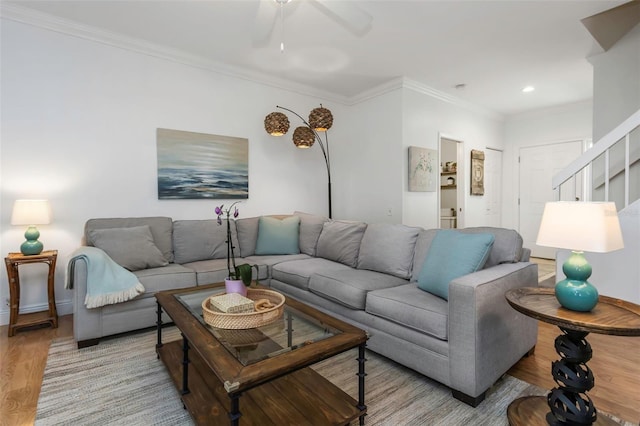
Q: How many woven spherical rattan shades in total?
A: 3